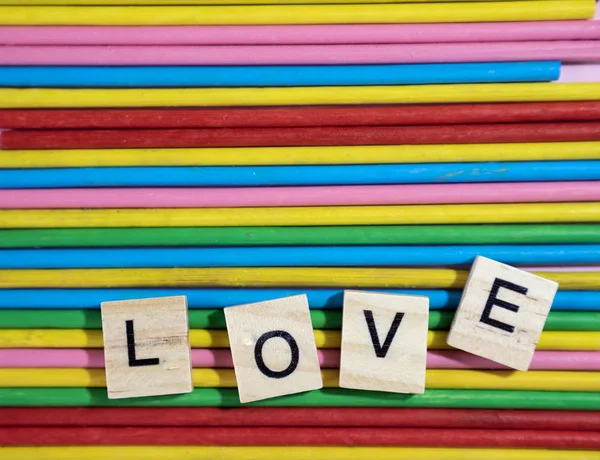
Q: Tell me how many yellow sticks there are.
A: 9